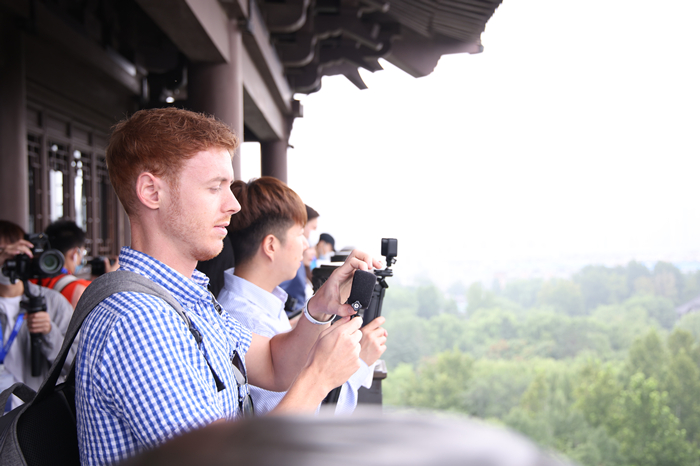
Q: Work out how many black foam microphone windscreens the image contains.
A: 1